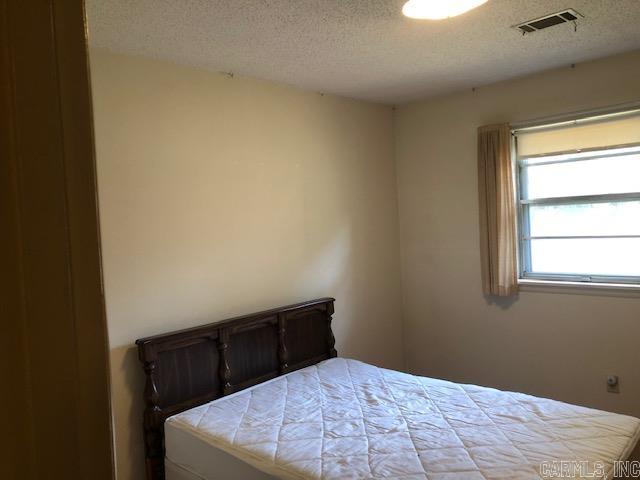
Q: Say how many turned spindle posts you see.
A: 4